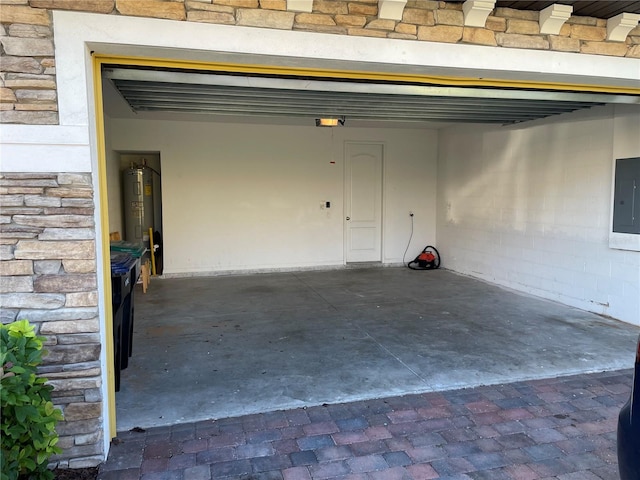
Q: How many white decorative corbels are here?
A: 5